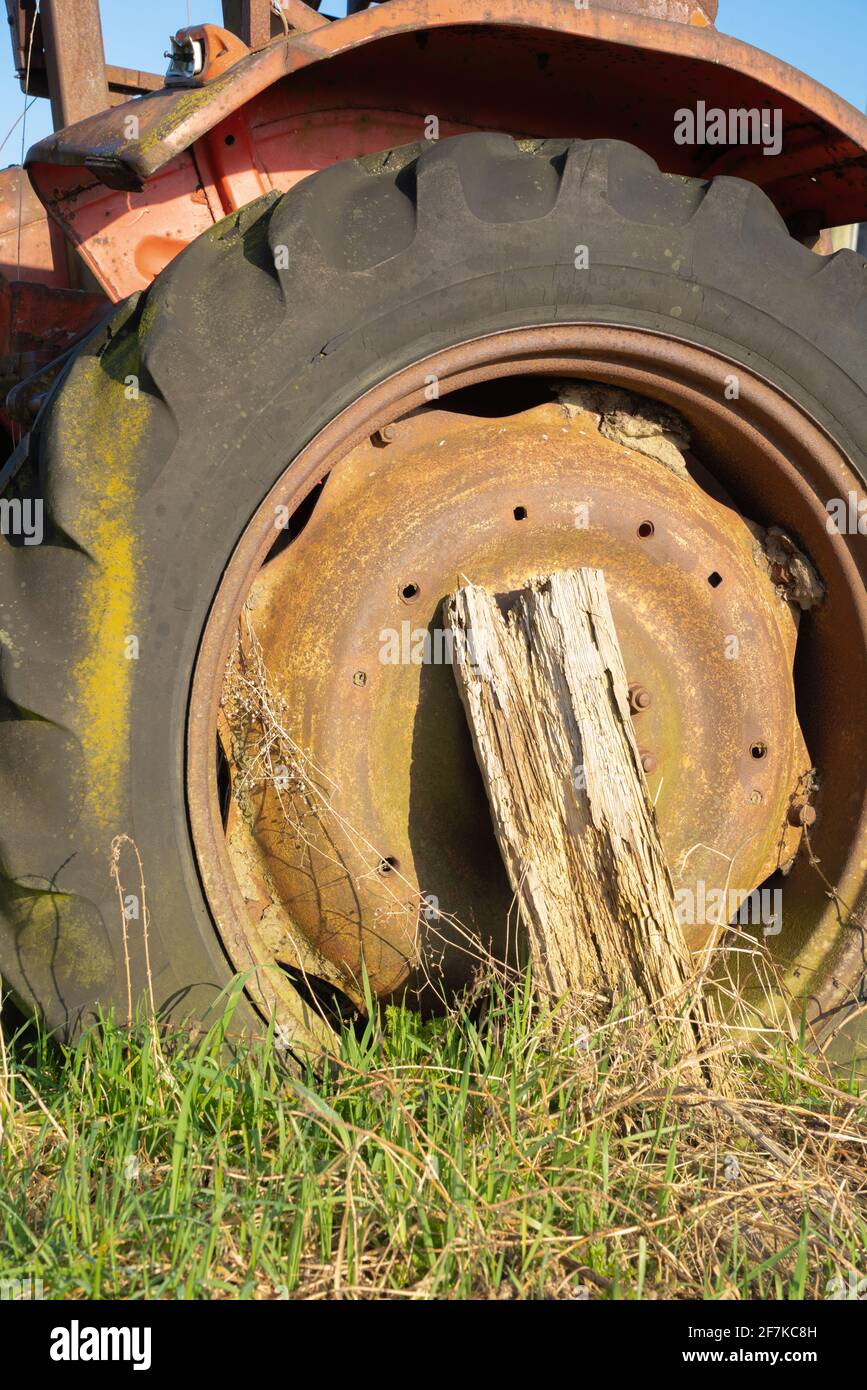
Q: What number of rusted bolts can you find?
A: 4